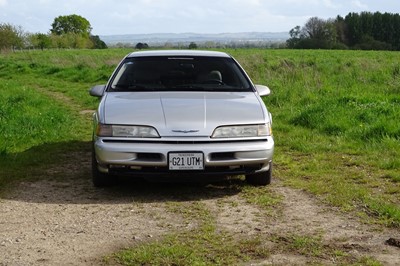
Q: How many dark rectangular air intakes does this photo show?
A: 2